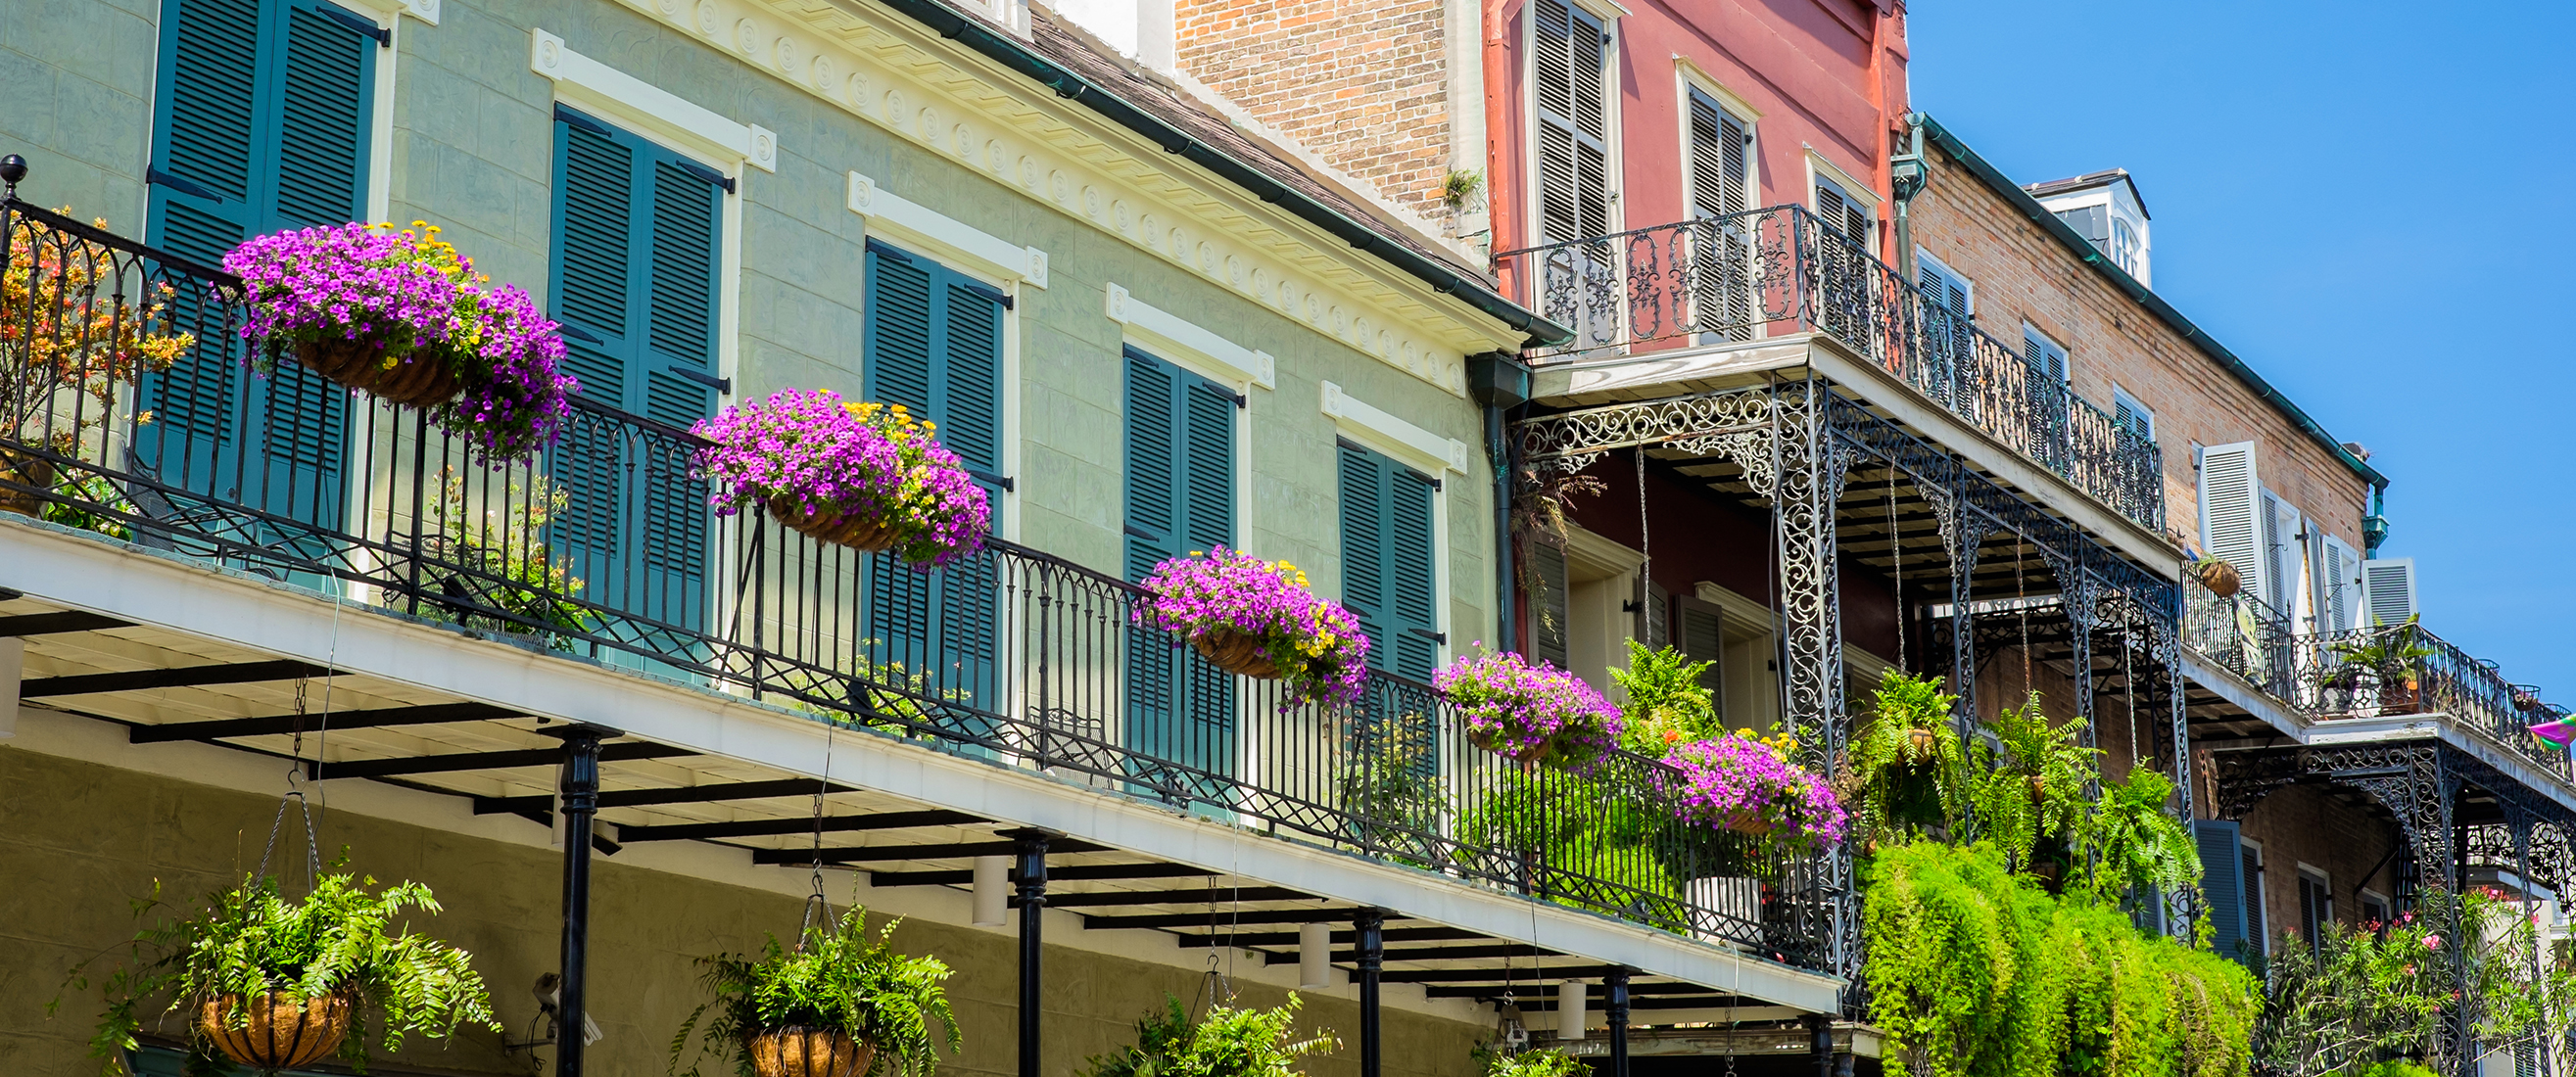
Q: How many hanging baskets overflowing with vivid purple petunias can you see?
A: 5